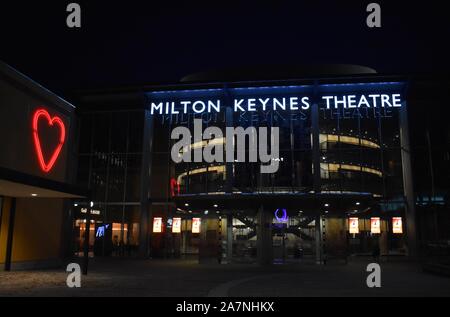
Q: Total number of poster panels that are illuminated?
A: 6